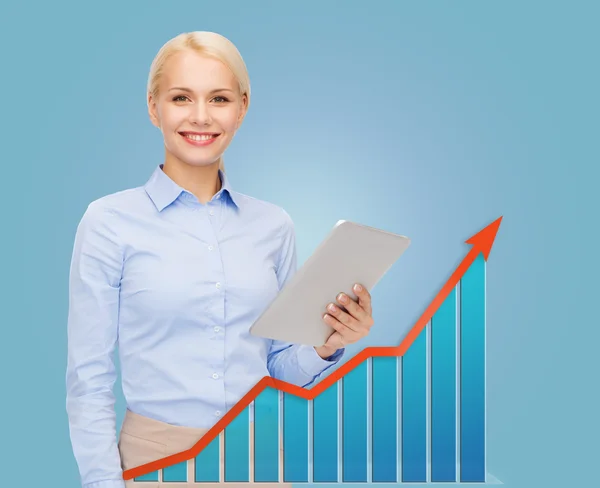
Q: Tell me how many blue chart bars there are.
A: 12